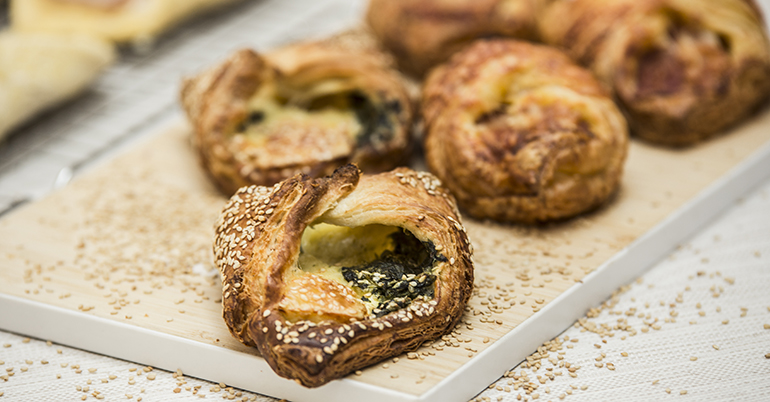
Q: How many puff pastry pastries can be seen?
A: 5